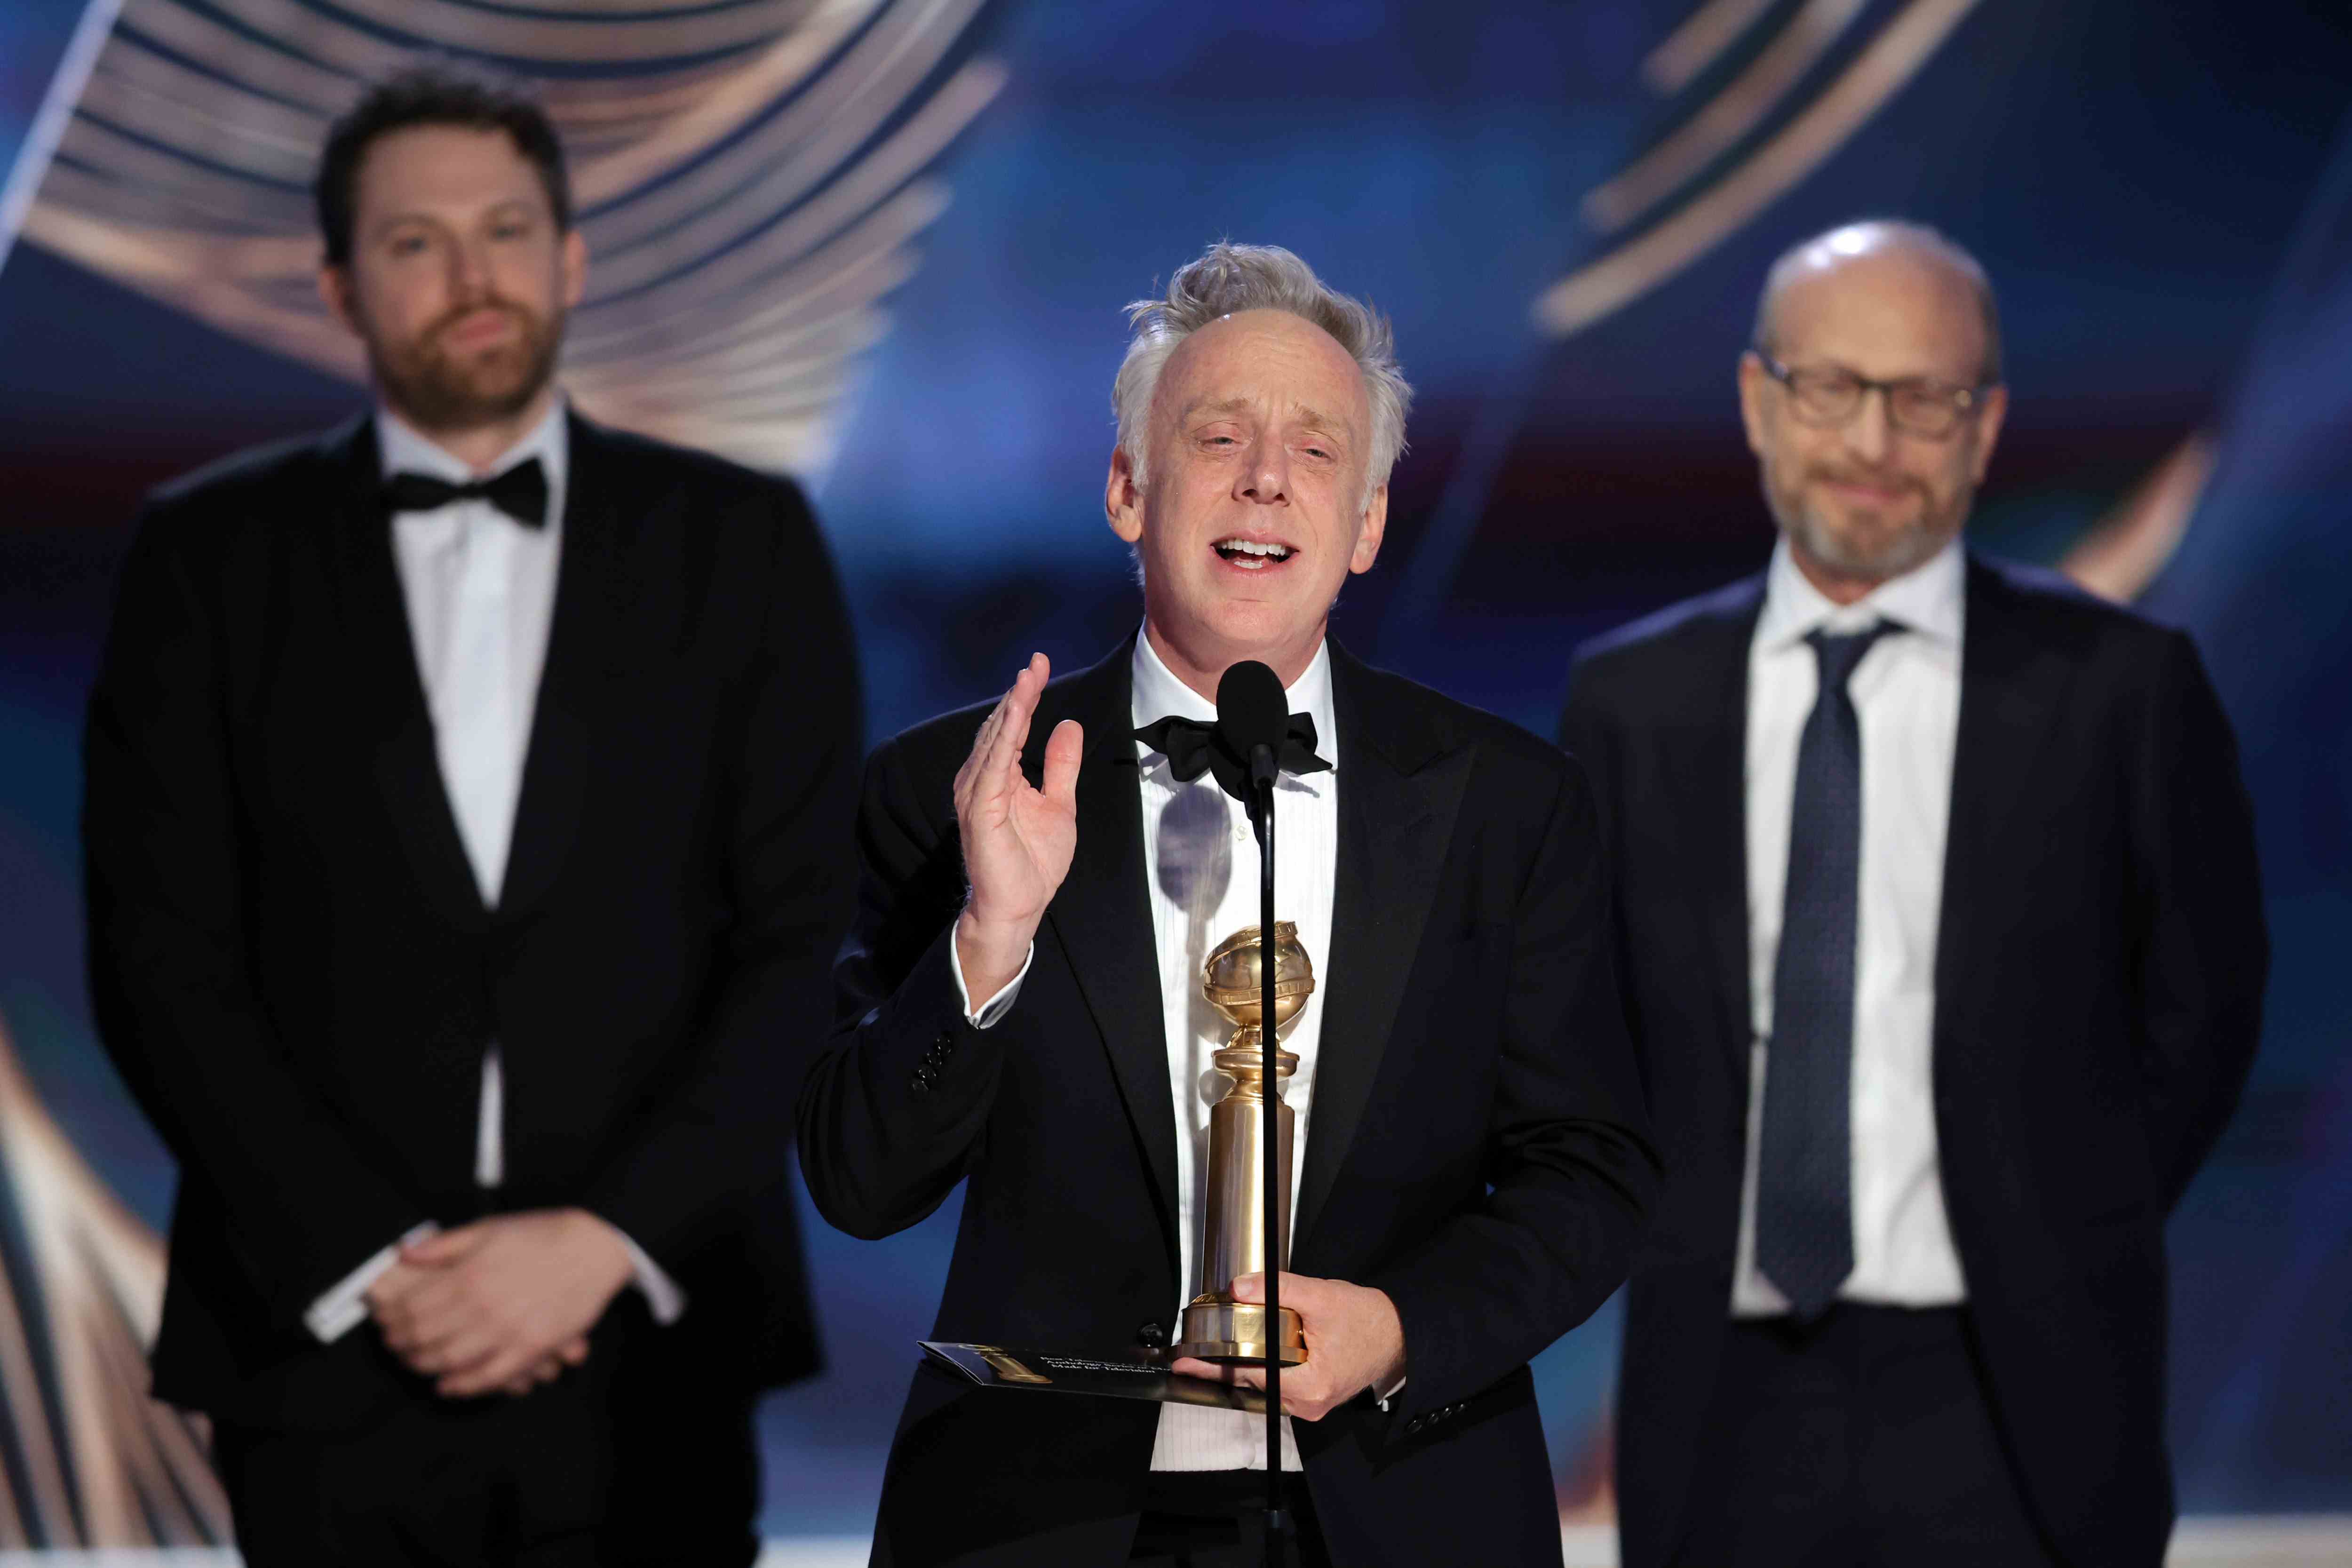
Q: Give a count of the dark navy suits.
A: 1